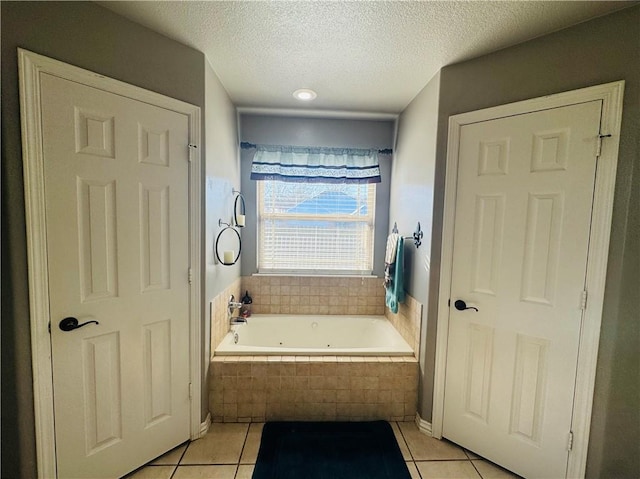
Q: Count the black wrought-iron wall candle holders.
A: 2